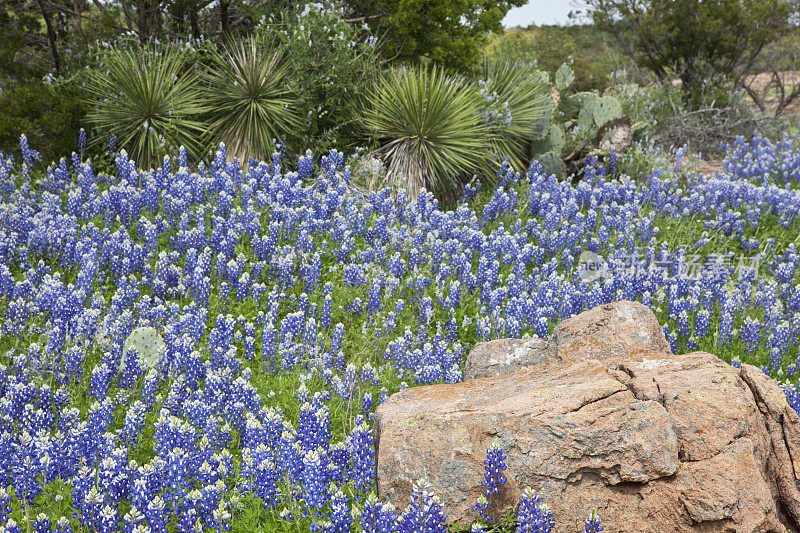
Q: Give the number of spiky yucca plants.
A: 4